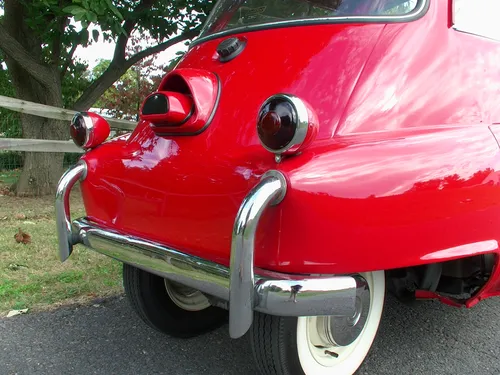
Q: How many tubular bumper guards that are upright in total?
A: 2